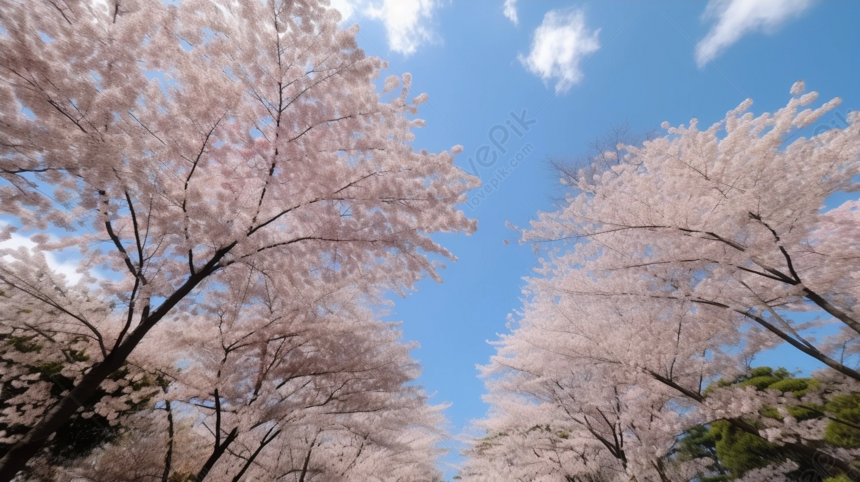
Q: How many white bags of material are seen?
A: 0